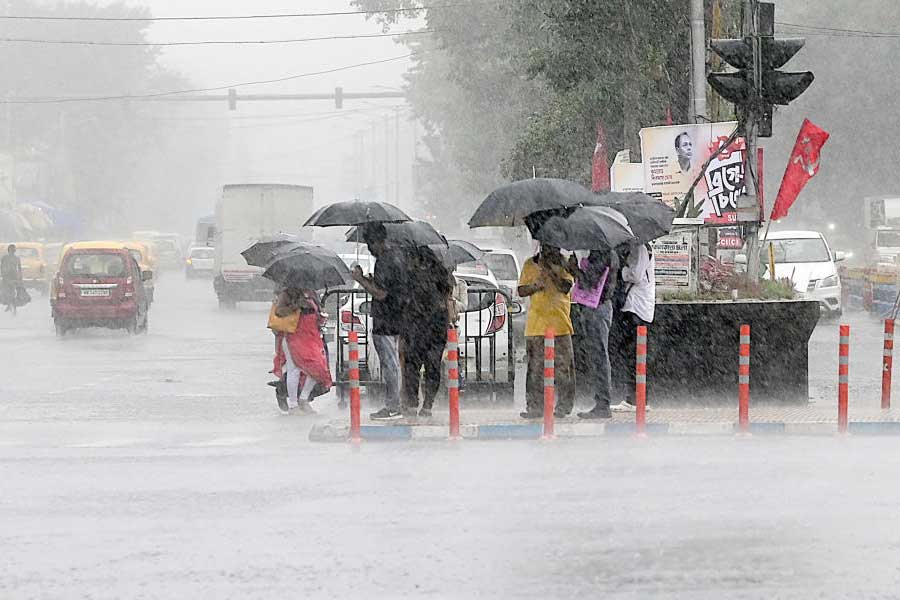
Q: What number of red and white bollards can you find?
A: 7